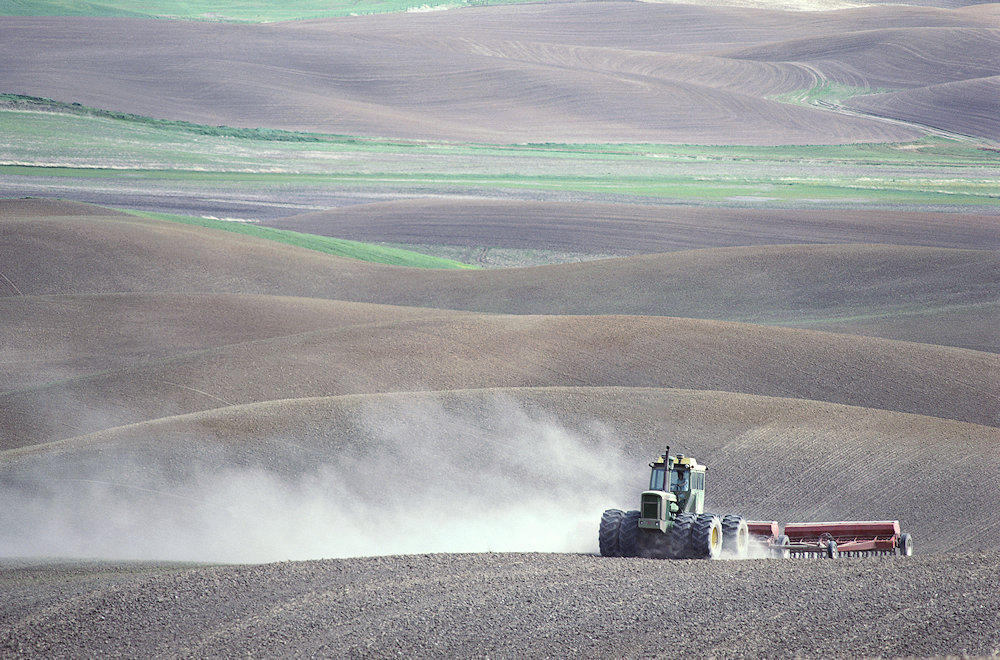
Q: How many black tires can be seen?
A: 8